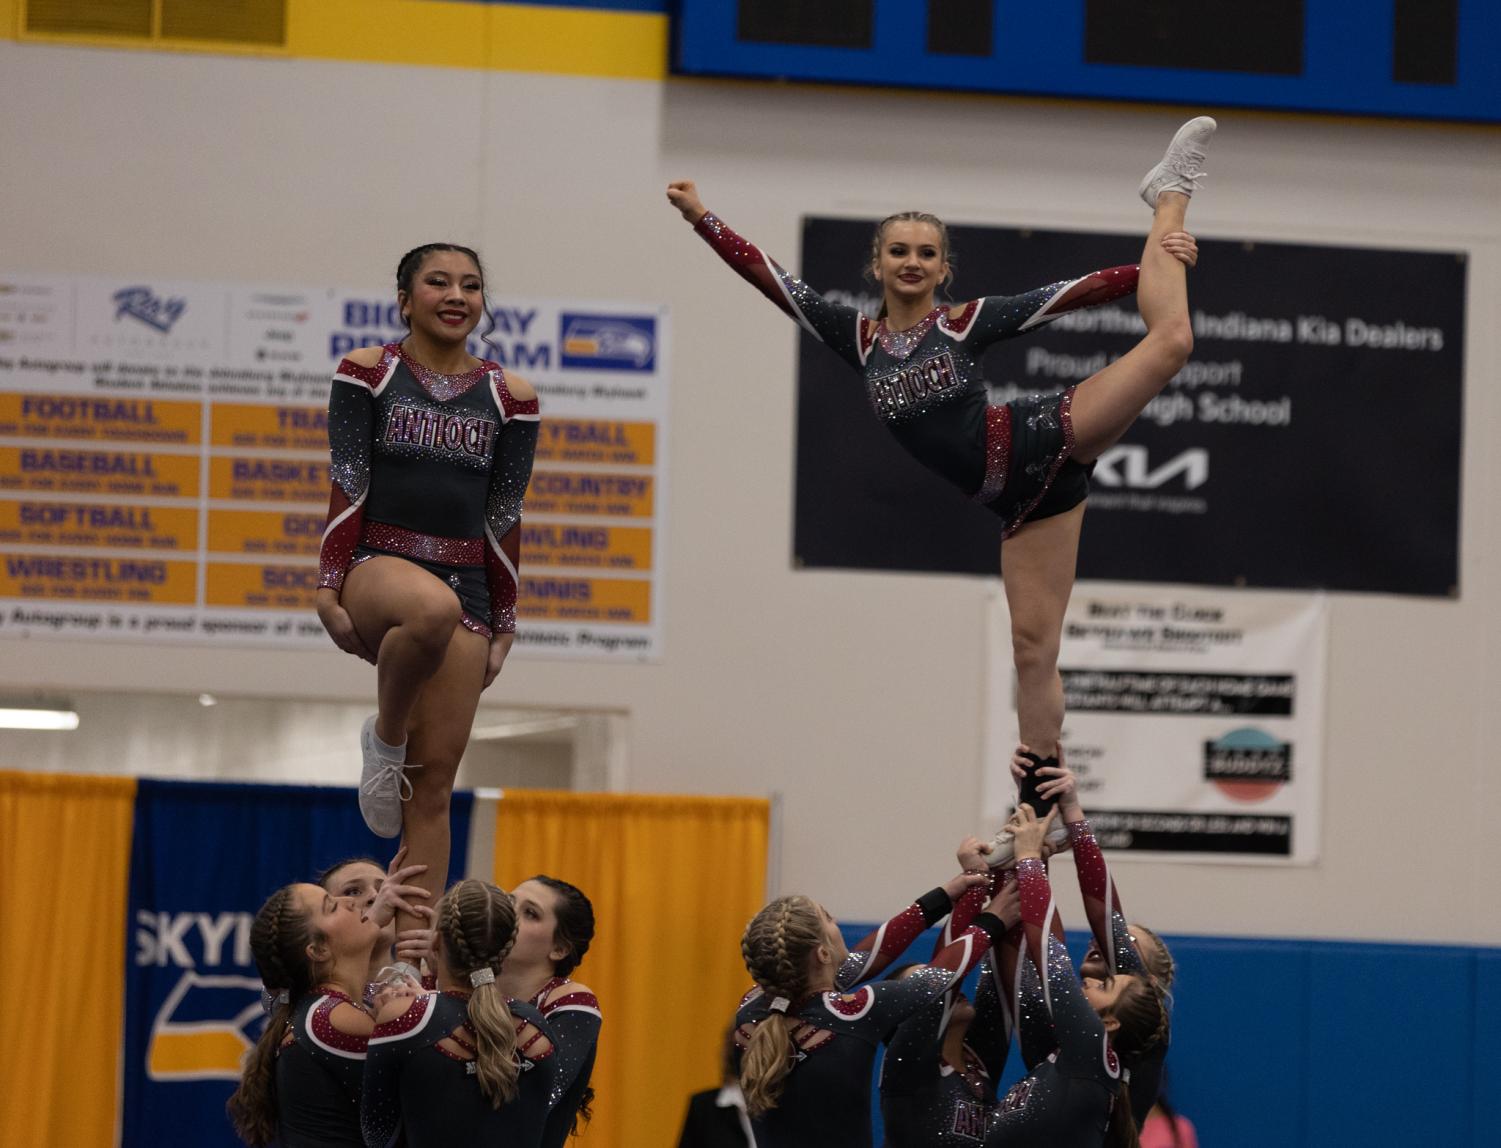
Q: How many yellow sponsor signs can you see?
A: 12